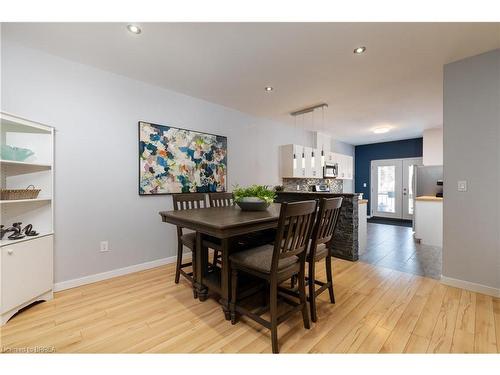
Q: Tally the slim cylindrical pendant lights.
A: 4